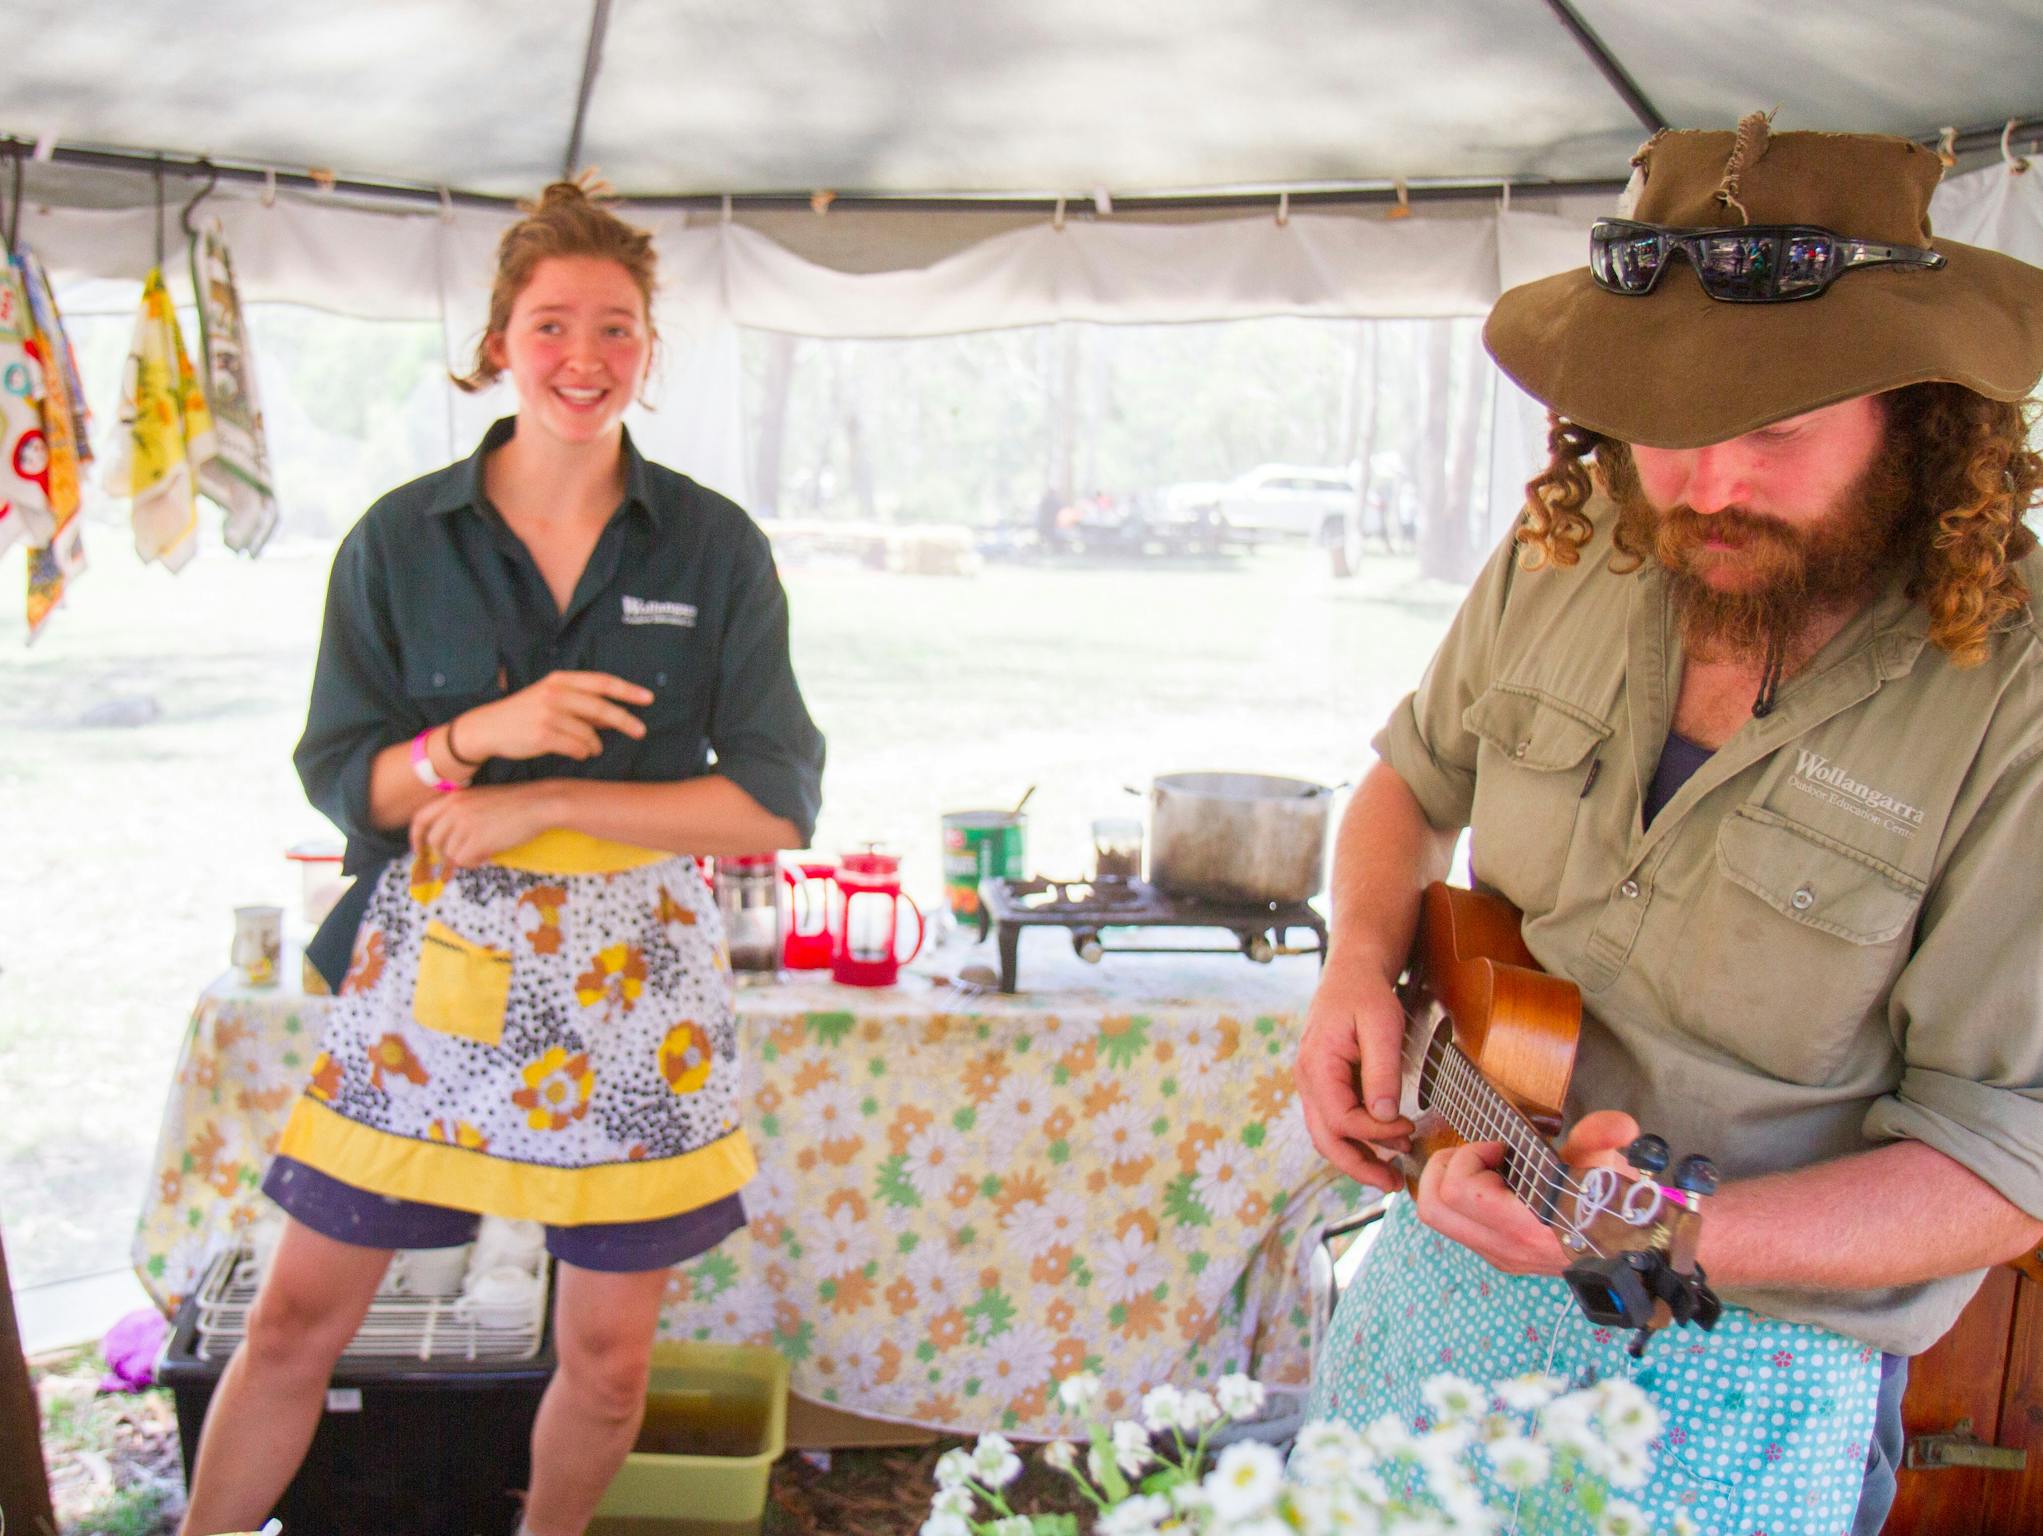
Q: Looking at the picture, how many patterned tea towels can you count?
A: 4